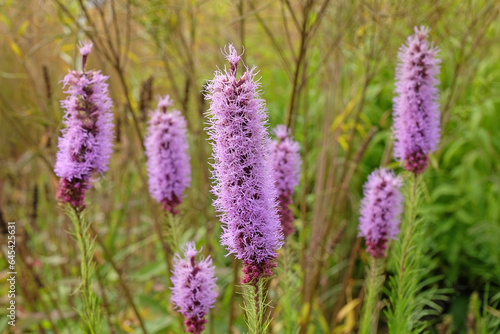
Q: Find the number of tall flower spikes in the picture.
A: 7